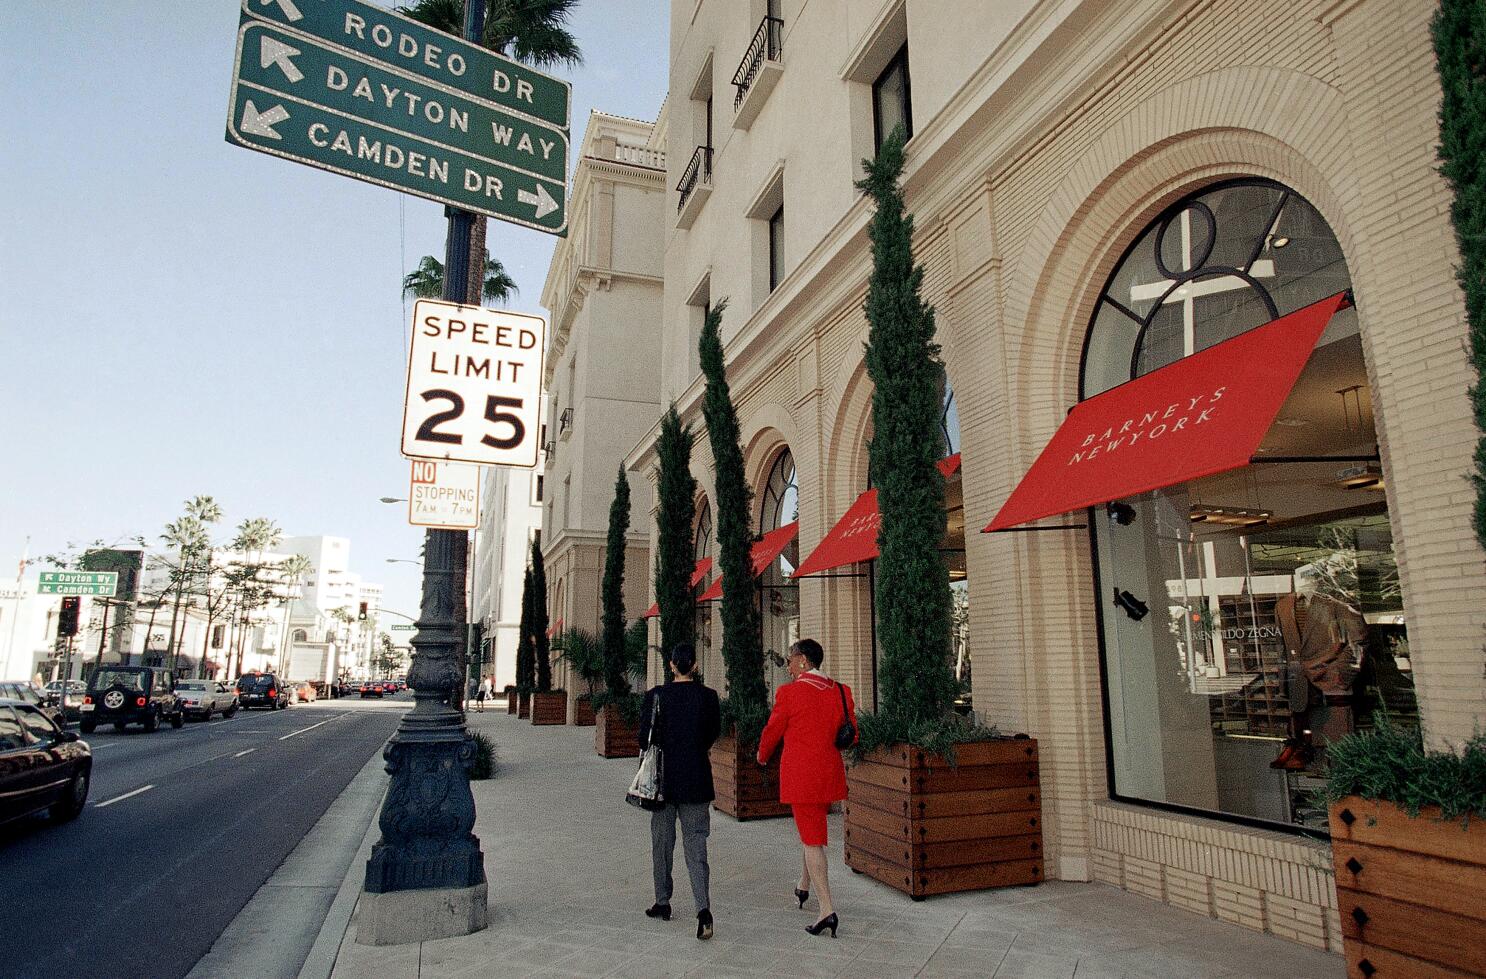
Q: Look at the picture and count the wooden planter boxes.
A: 8